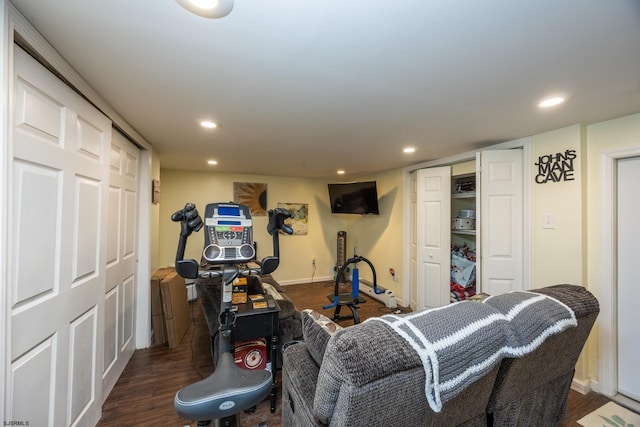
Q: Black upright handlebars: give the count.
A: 2